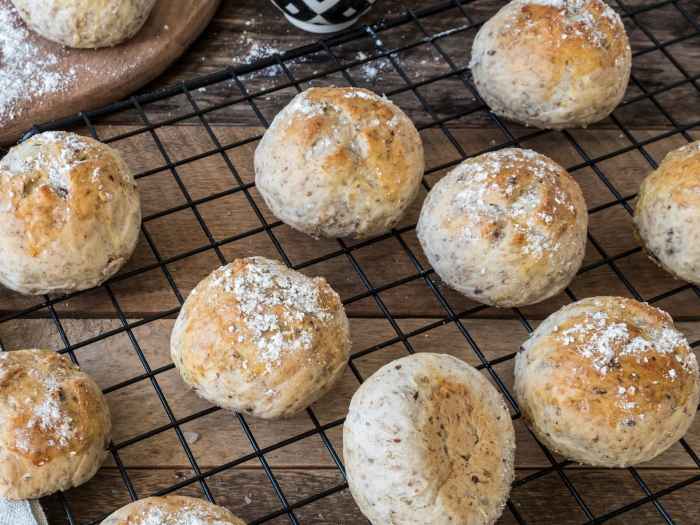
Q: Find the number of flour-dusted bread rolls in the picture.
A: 11